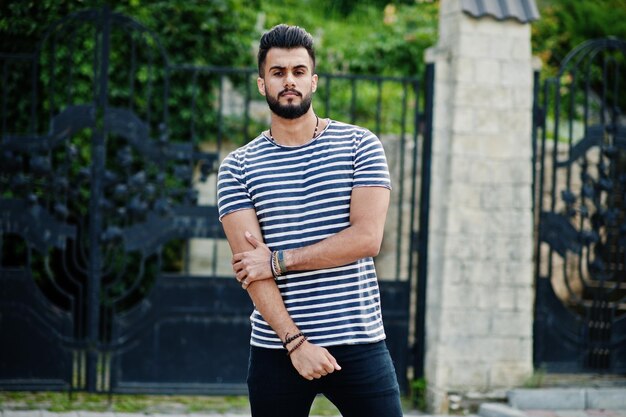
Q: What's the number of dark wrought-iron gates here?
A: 2